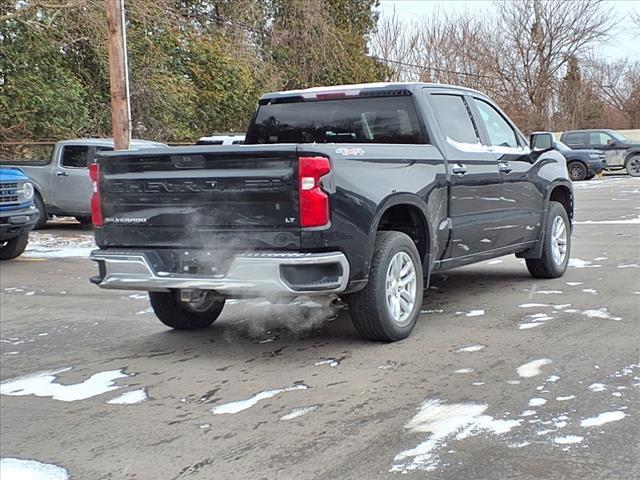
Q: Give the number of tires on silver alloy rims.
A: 2